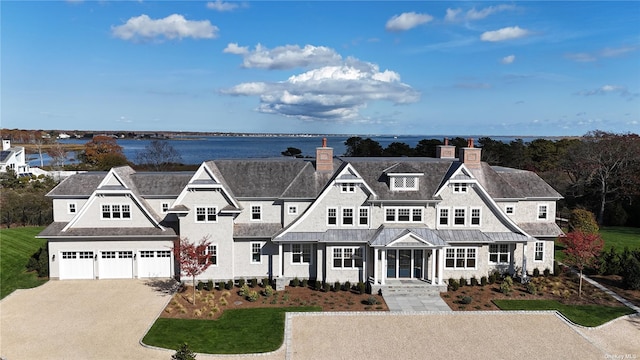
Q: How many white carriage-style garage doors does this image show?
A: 3